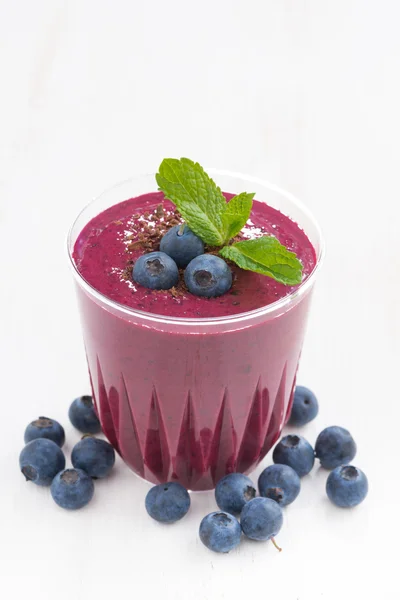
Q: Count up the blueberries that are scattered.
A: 14